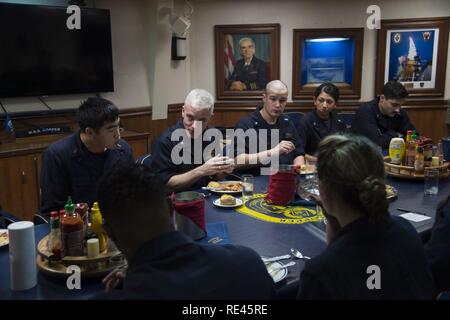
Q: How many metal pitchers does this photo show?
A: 2